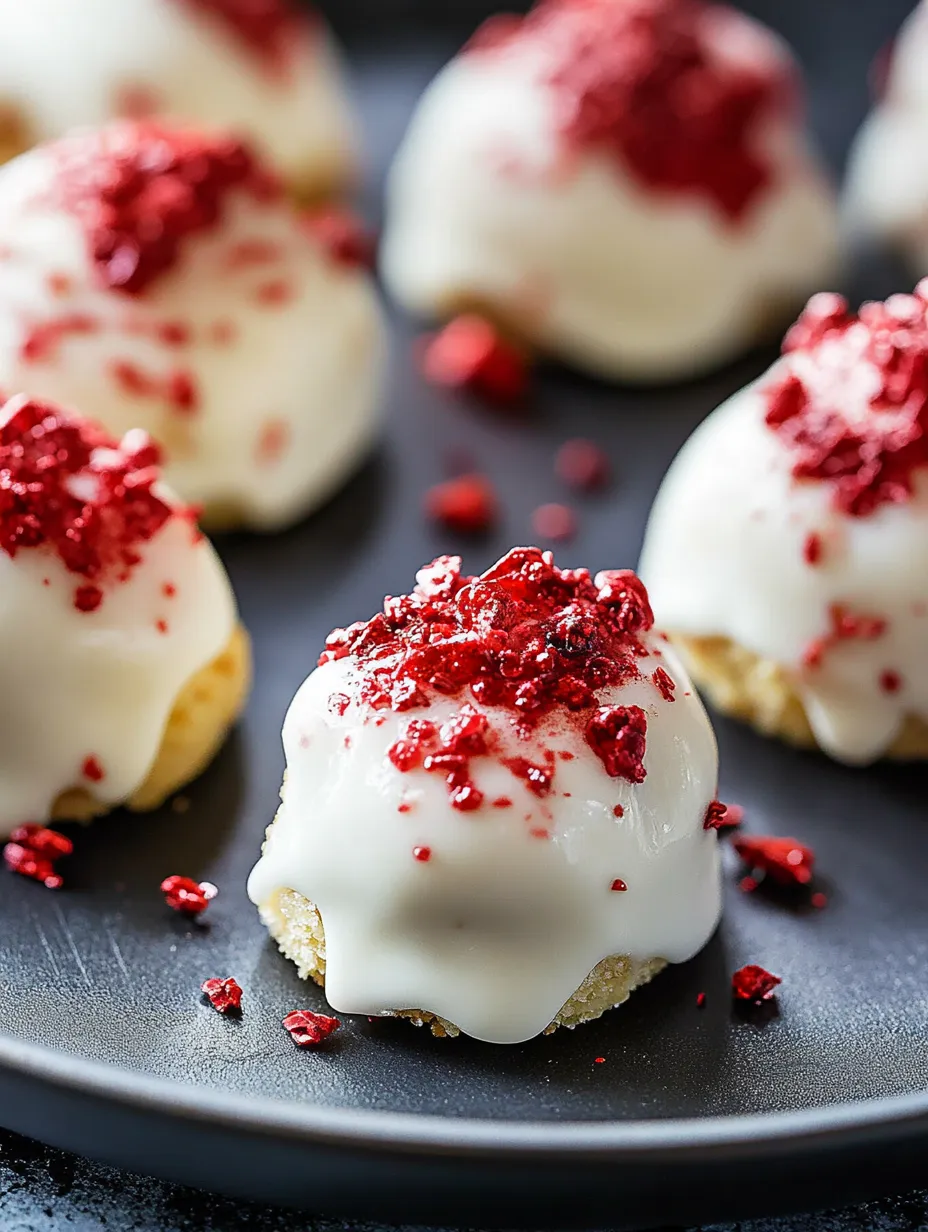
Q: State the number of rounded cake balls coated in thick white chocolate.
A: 7